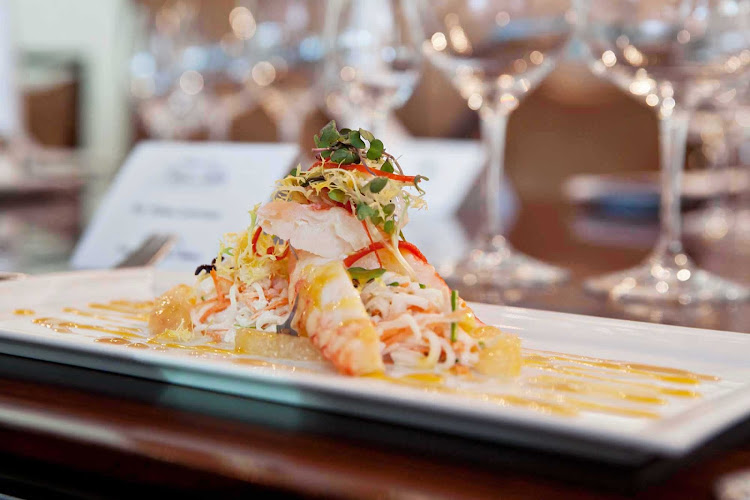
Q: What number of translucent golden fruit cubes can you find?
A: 3